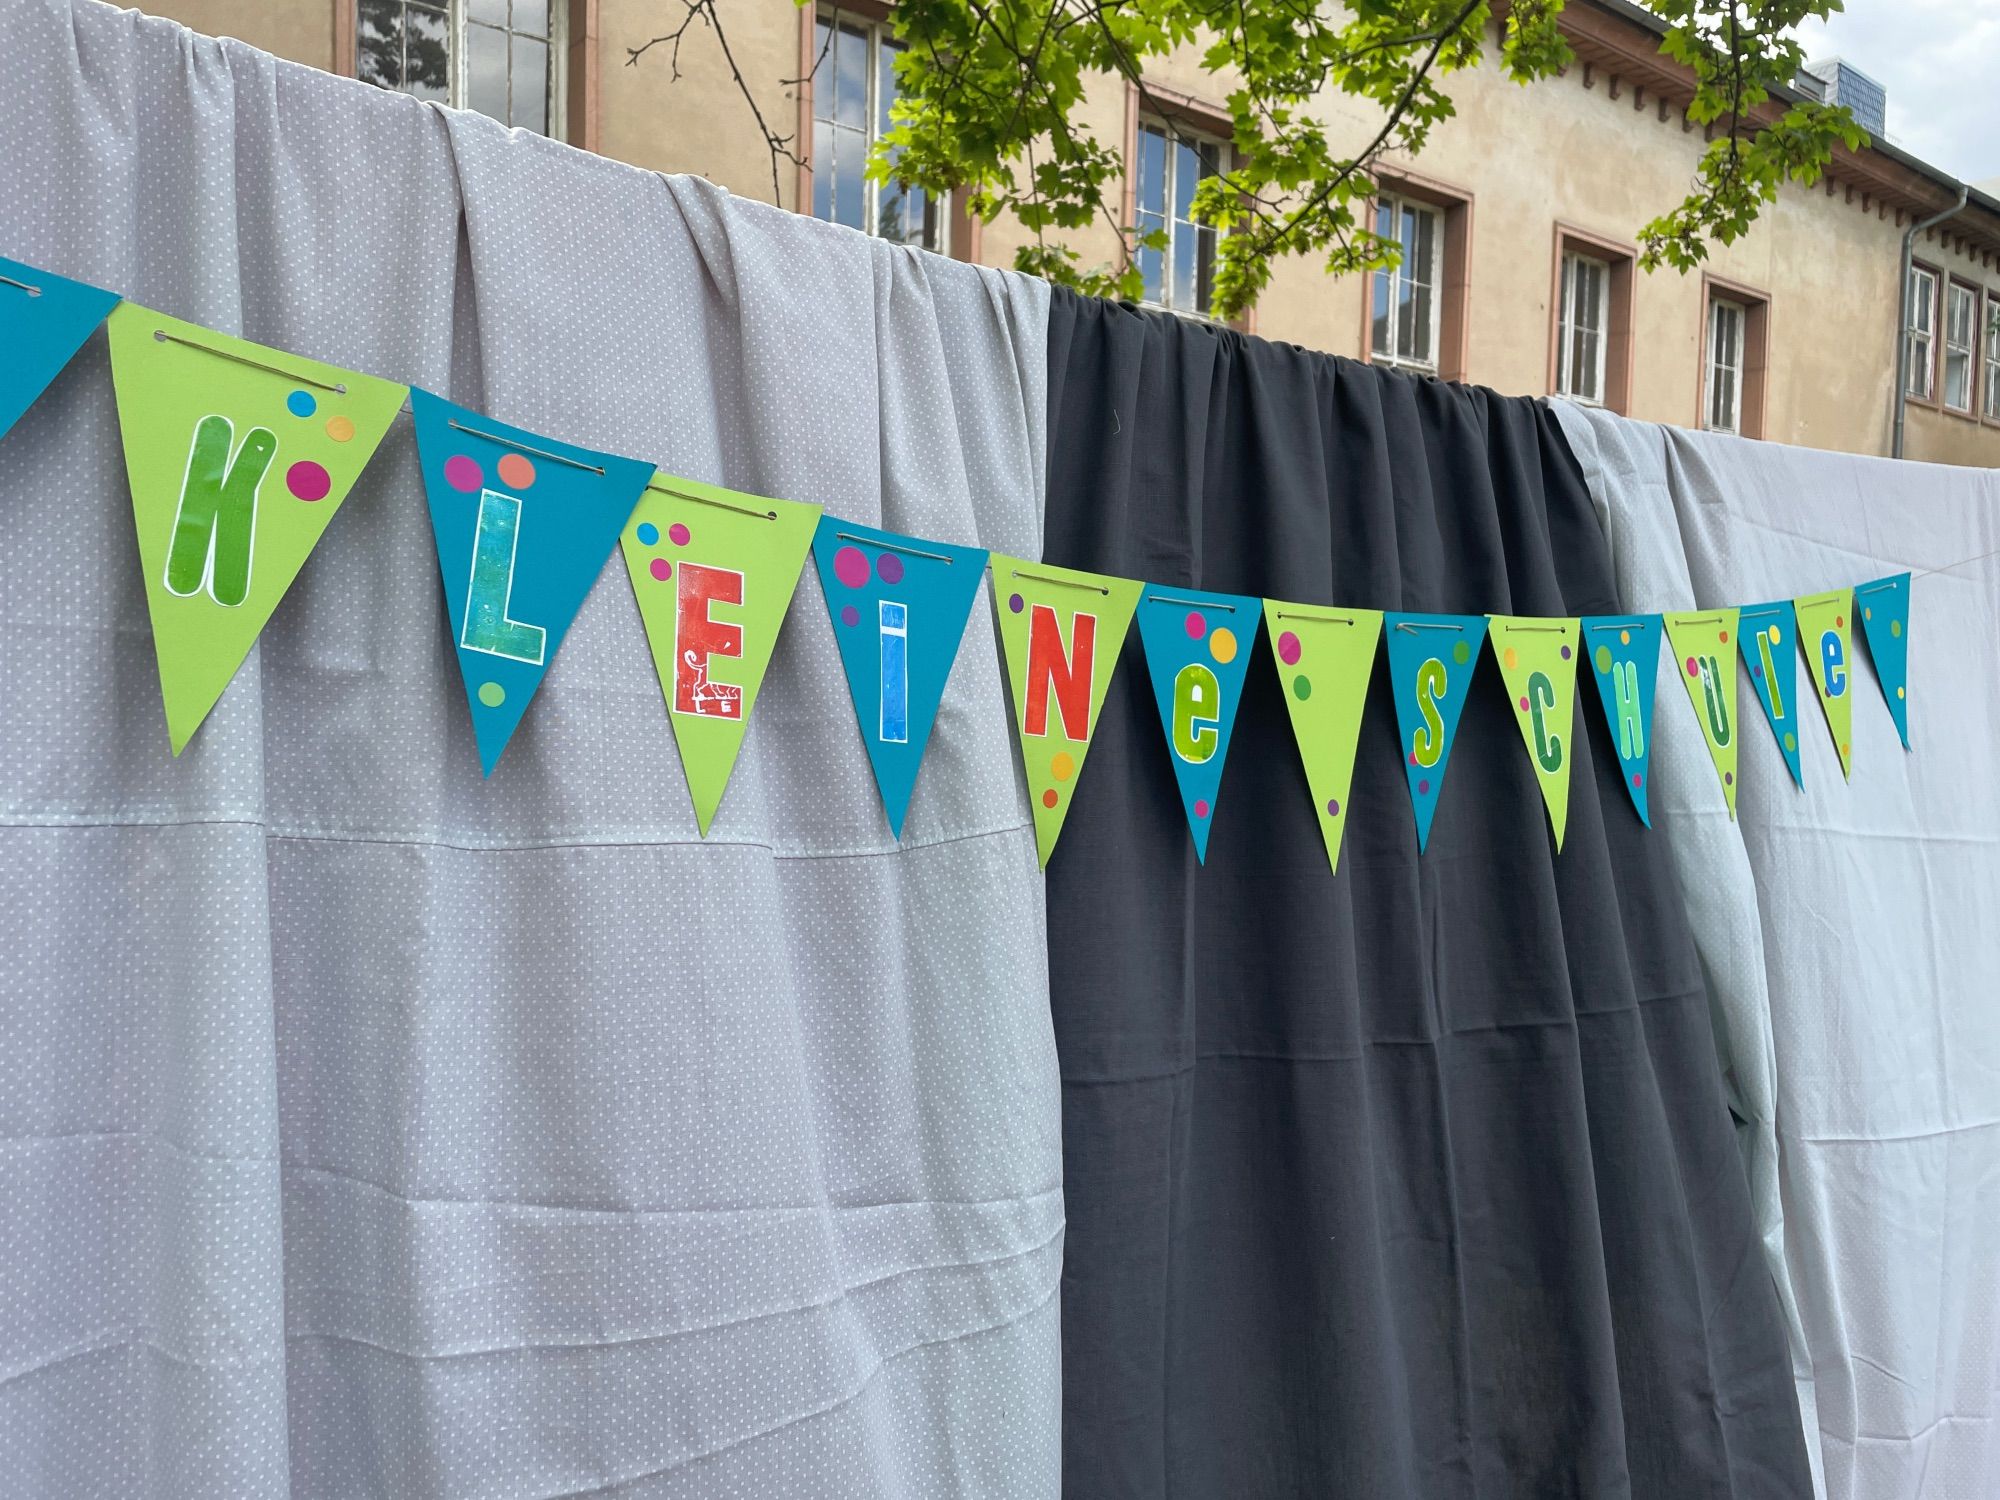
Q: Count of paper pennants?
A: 15